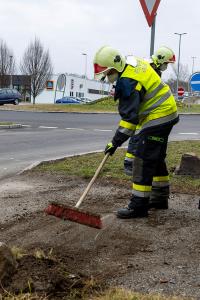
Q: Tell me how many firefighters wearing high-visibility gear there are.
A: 2